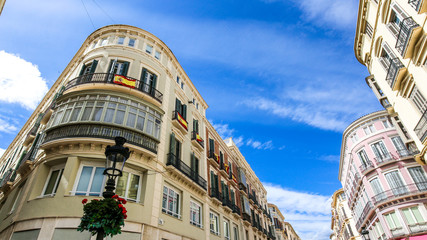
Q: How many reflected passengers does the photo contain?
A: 0